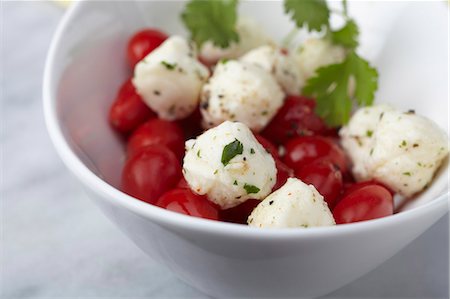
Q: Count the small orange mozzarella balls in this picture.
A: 0